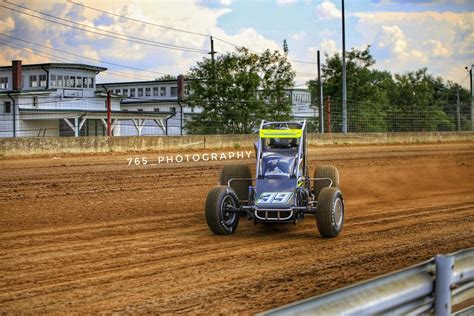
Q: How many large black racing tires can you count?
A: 4